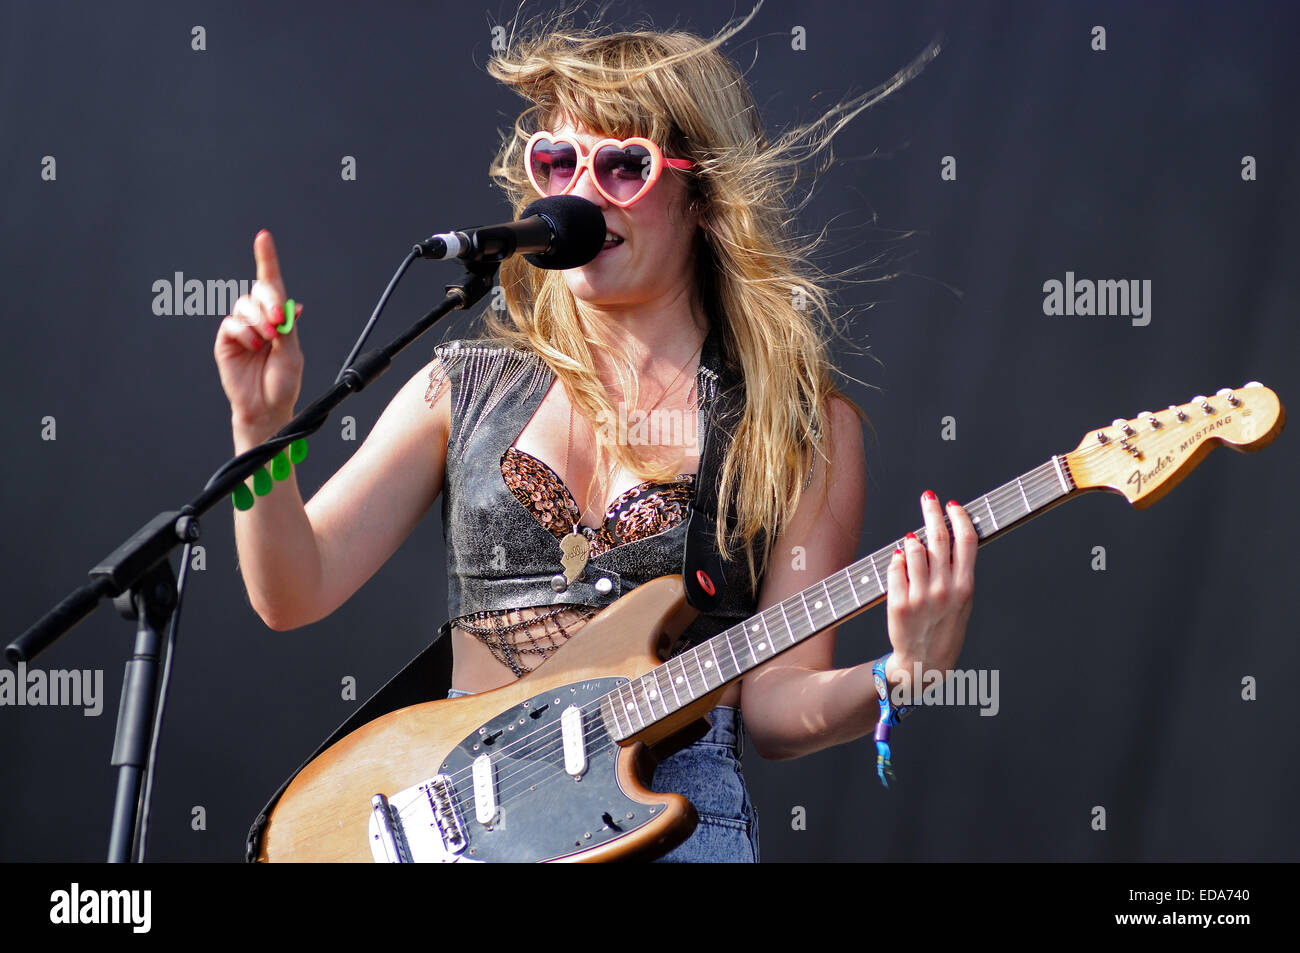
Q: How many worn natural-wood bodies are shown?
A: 1